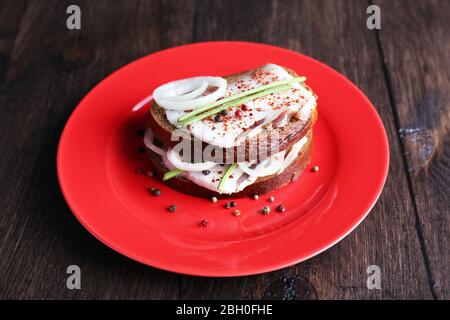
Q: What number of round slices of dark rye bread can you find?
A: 2